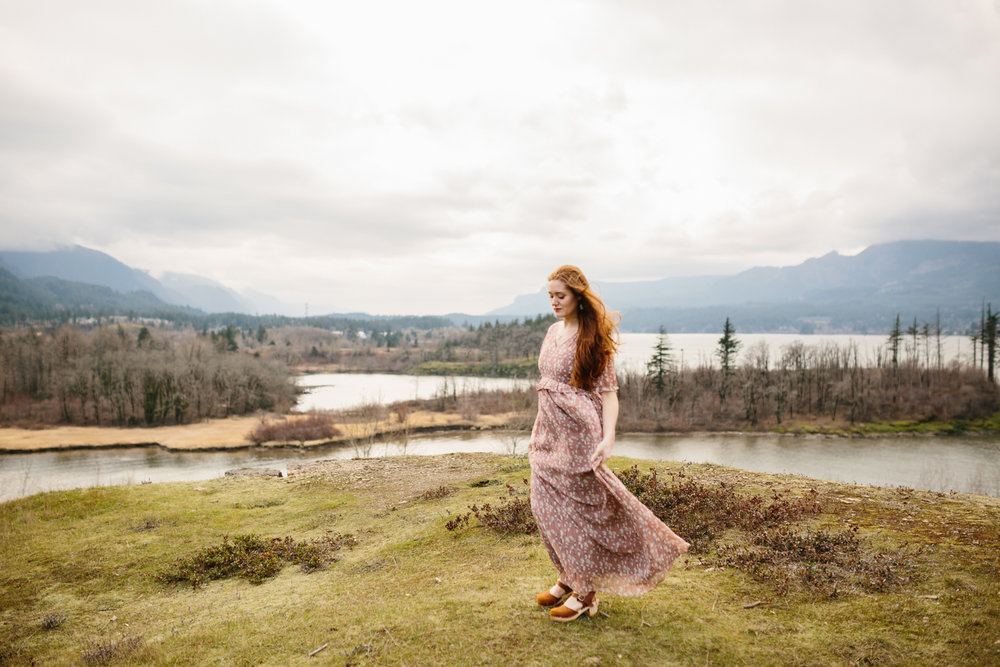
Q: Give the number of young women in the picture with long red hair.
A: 1